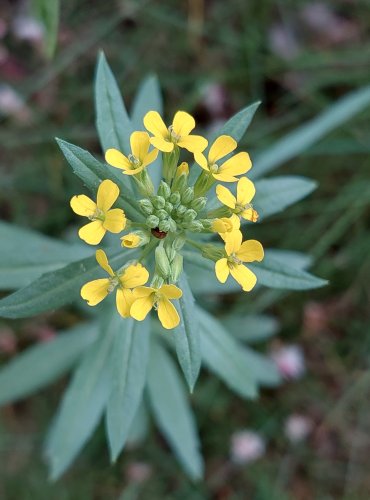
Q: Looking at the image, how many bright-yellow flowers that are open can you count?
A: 8